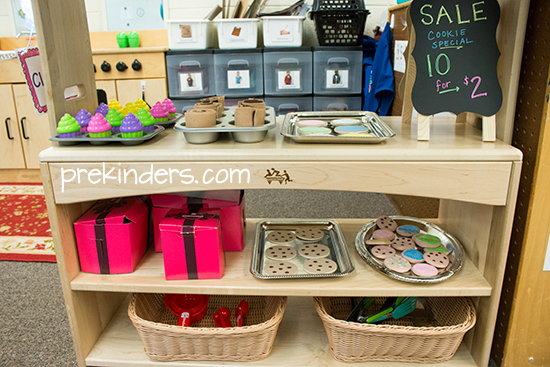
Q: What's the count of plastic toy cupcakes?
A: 12